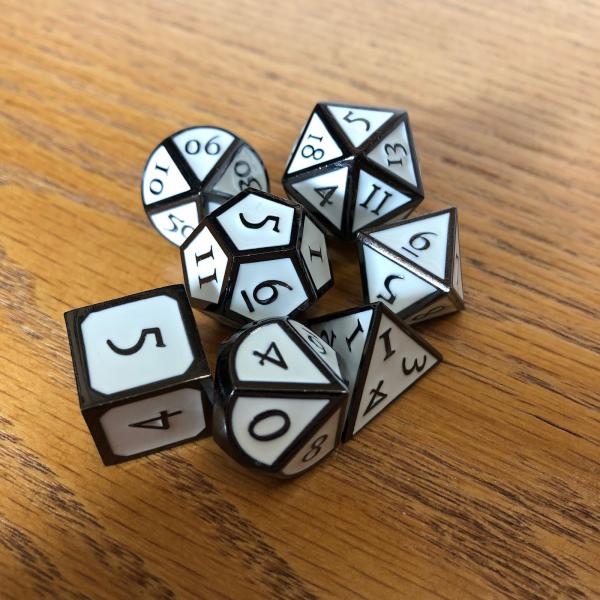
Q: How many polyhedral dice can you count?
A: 7